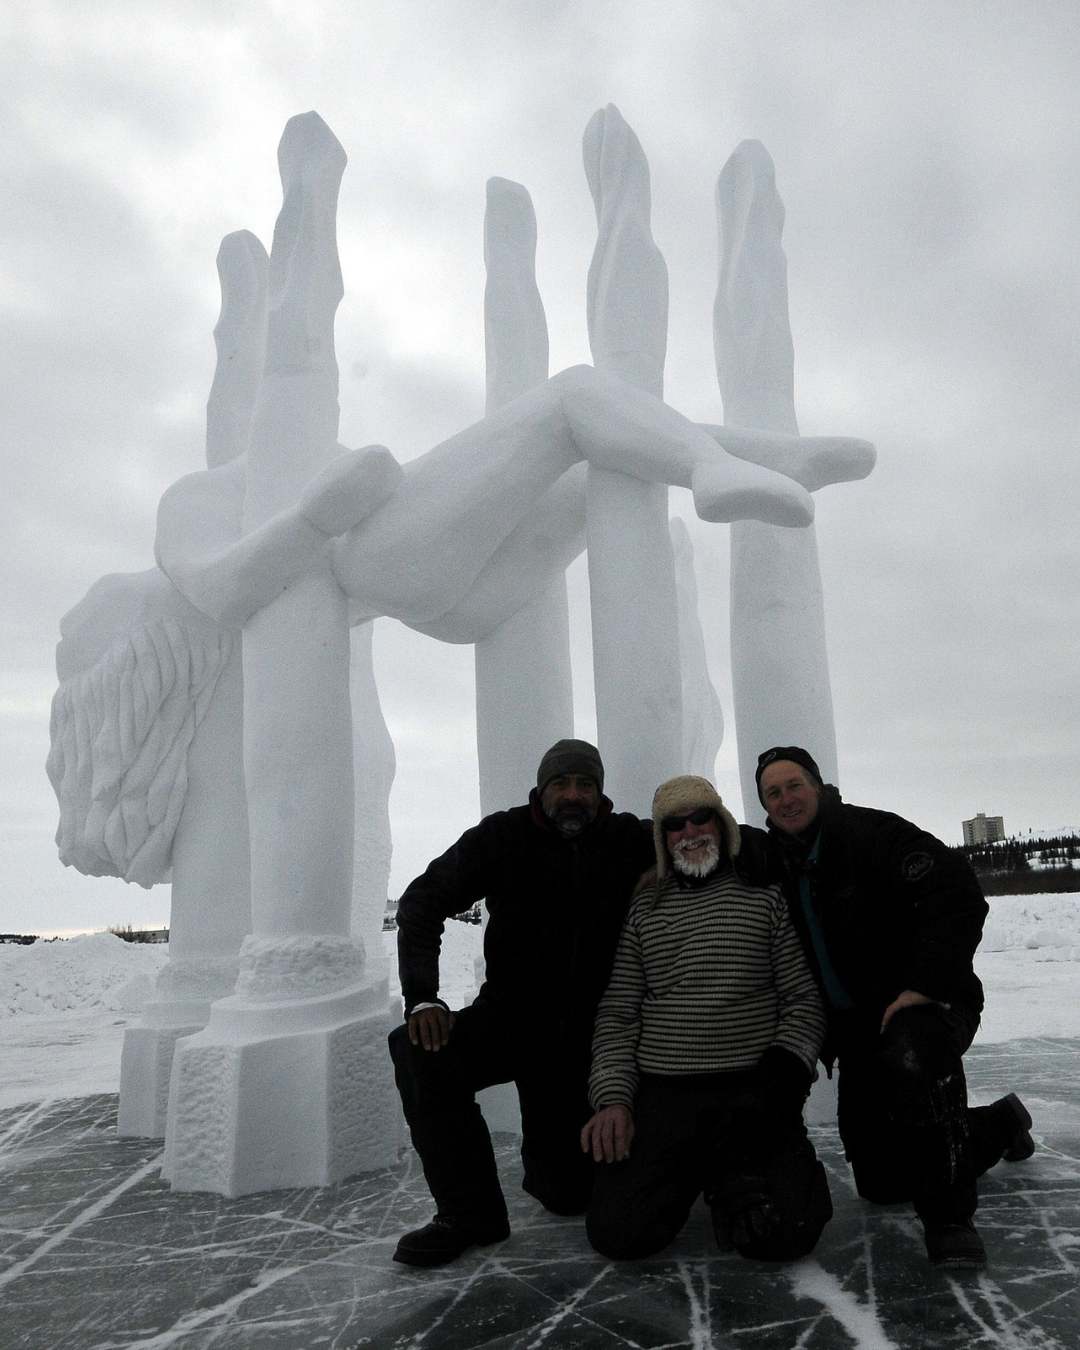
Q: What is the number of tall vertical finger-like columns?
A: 5